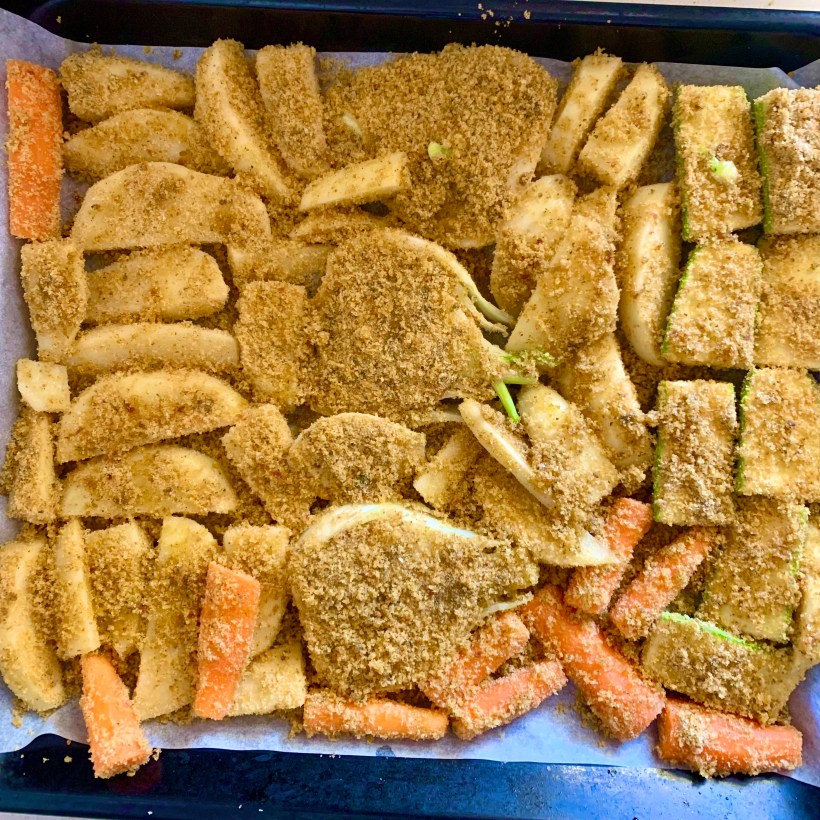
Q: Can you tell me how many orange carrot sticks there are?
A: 10